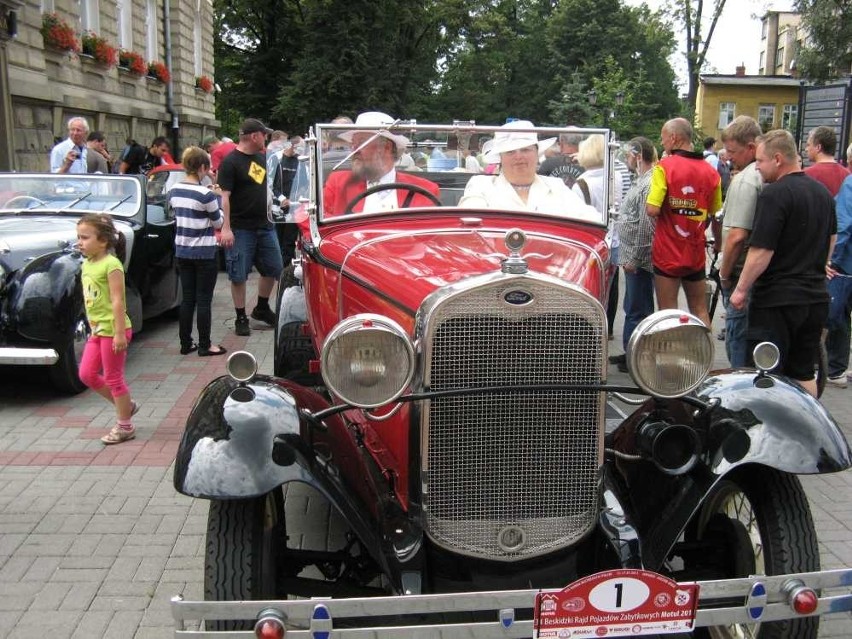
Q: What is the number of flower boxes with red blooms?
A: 5